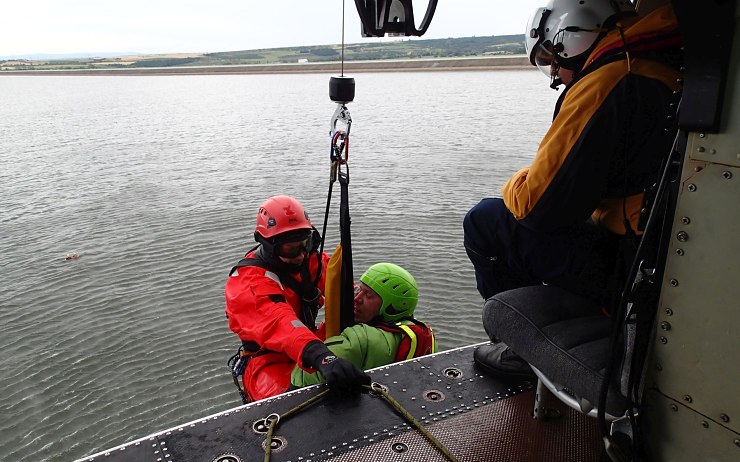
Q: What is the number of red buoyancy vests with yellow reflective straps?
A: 1